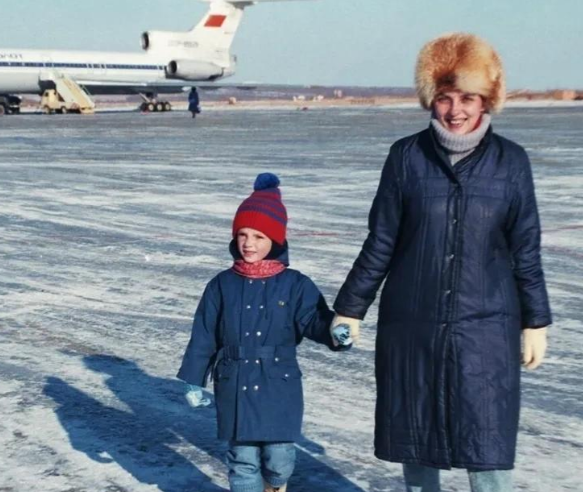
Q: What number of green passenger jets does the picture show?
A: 0